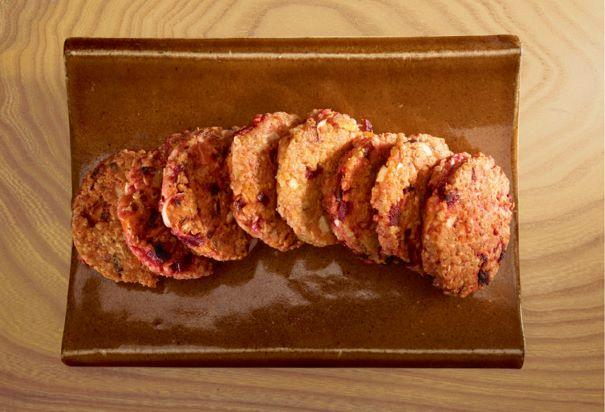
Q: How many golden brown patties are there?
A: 8